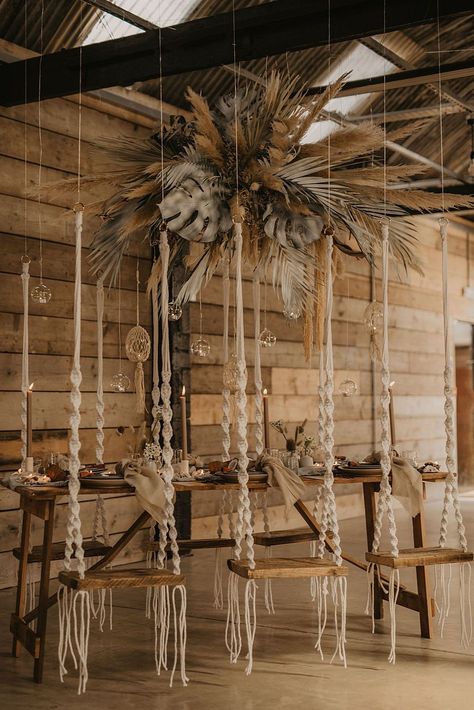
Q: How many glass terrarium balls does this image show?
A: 7